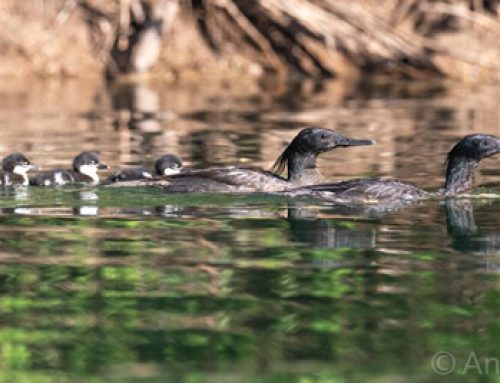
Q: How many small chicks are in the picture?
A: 3